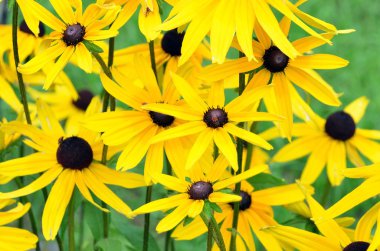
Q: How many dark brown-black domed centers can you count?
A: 12